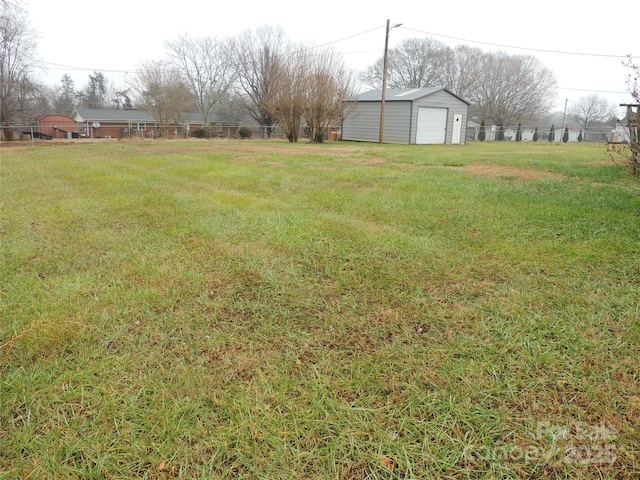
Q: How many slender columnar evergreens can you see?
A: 7